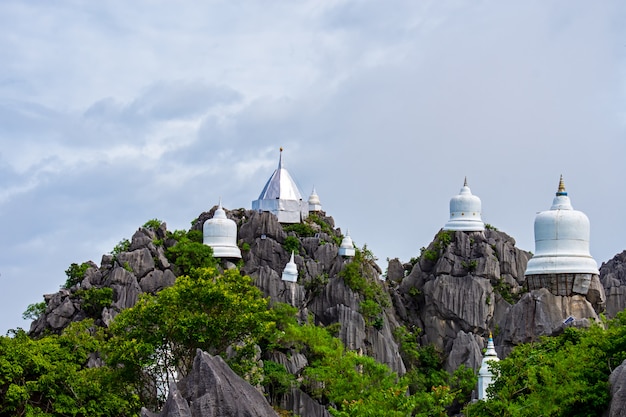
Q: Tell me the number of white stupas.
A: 8